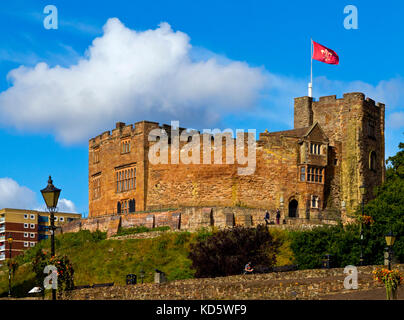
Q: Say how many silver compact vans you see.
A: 0